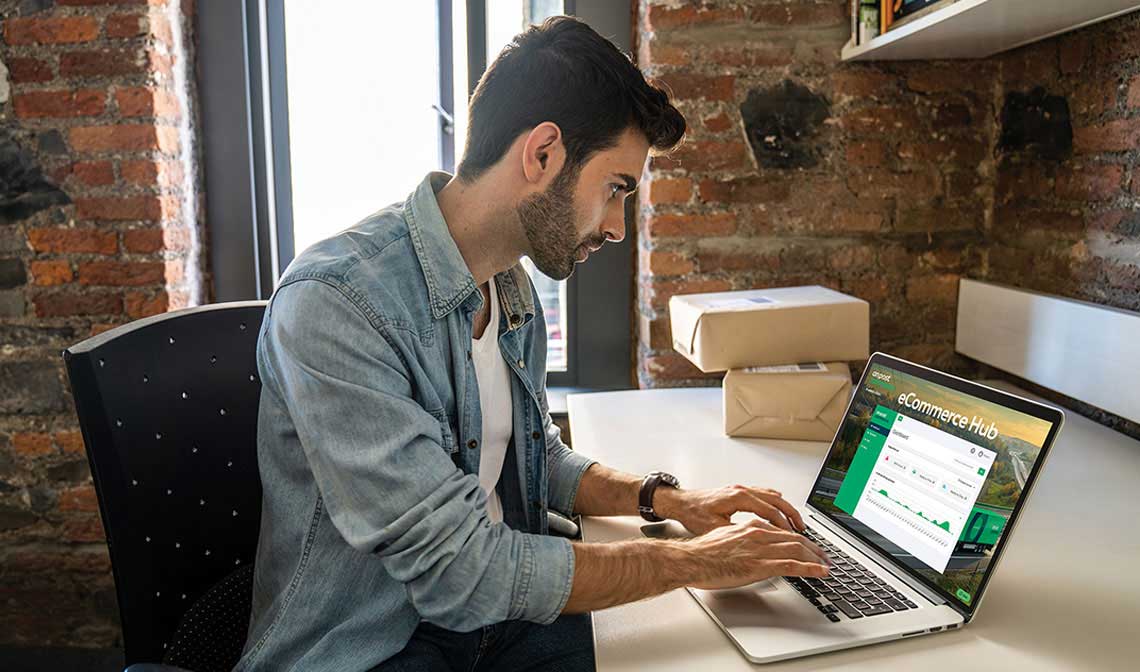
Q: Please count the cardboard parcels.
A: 2